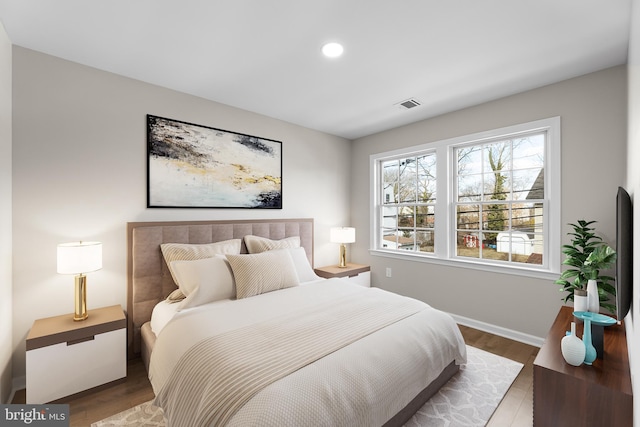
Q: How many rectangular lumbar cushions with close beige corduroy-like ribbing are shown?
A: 1